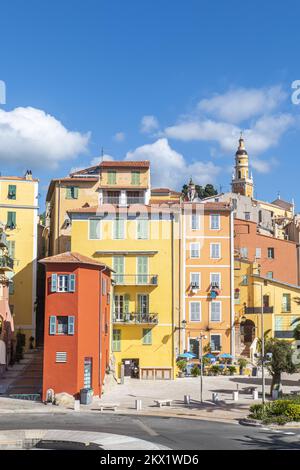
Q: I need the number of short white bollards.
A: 6